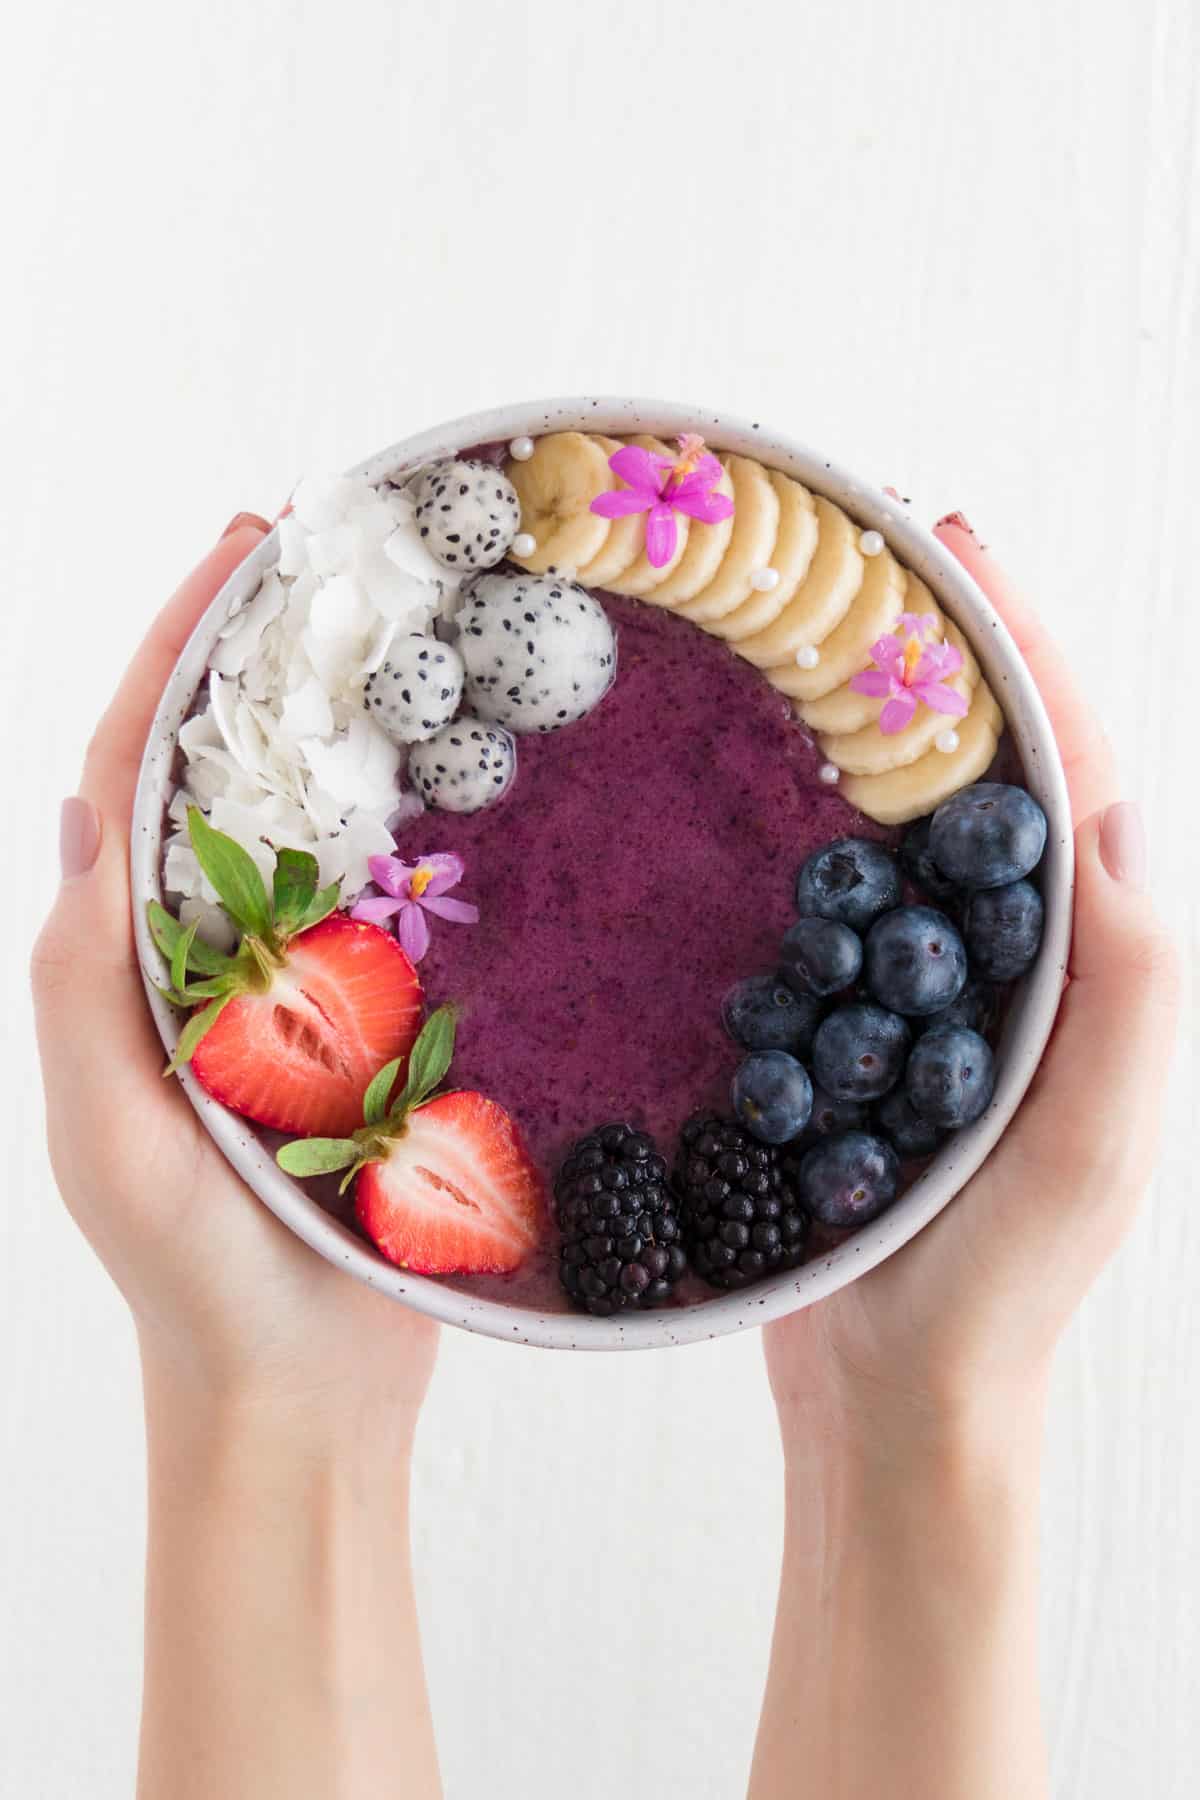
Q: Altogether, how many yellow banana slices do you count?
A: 11